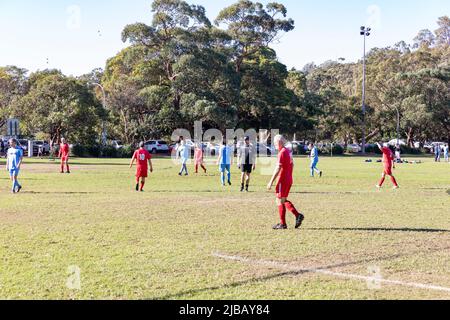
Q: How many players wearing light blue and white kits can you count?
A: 4